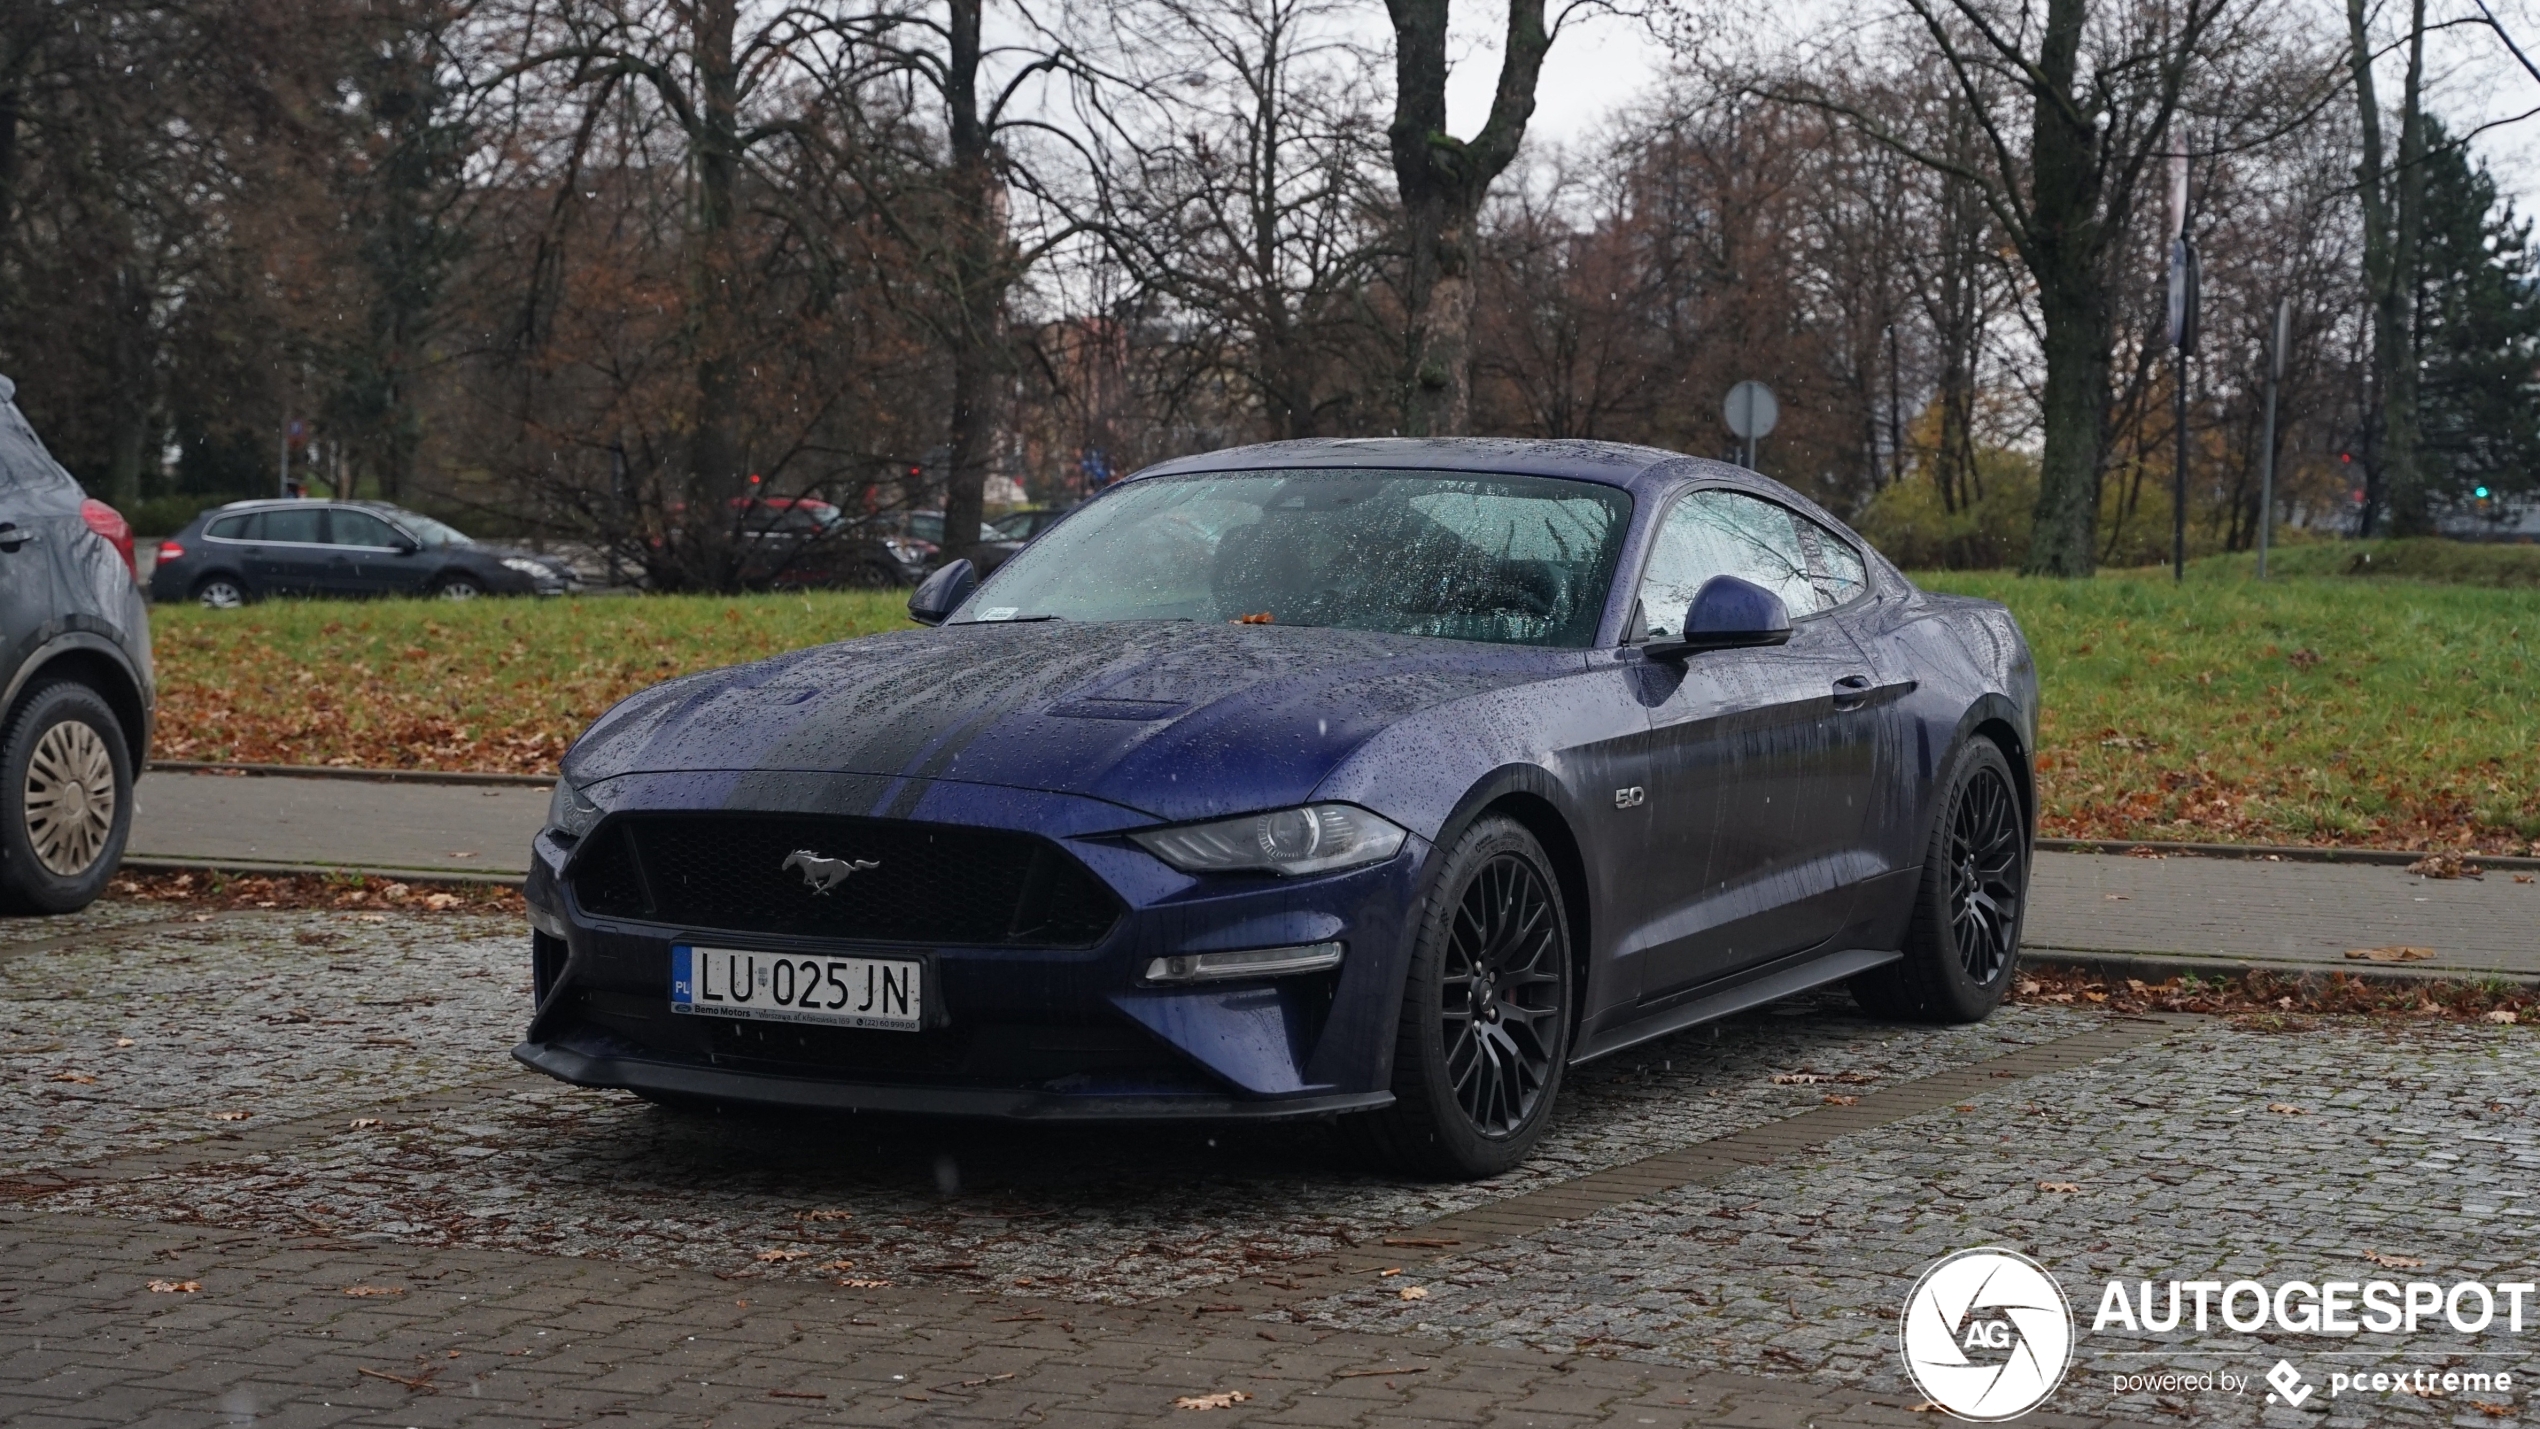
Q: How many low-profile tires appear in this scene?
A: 2